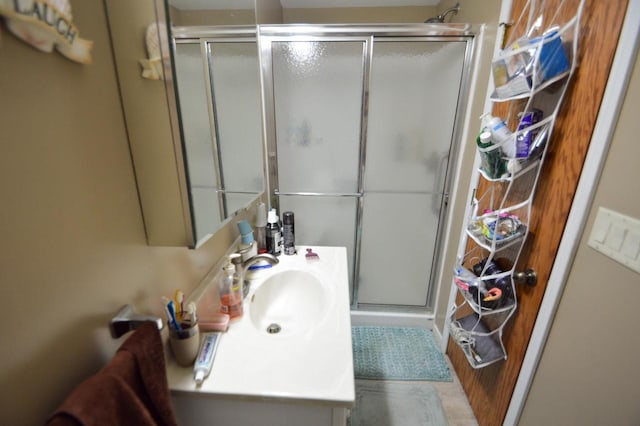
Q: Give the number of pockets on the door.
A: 5